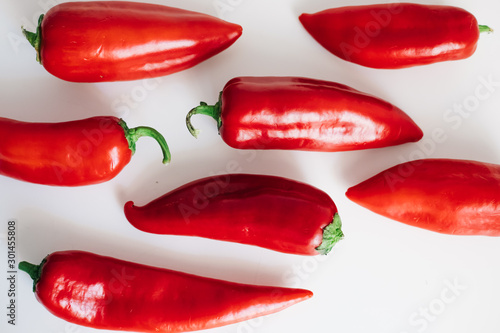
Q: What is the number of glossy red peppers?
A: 7